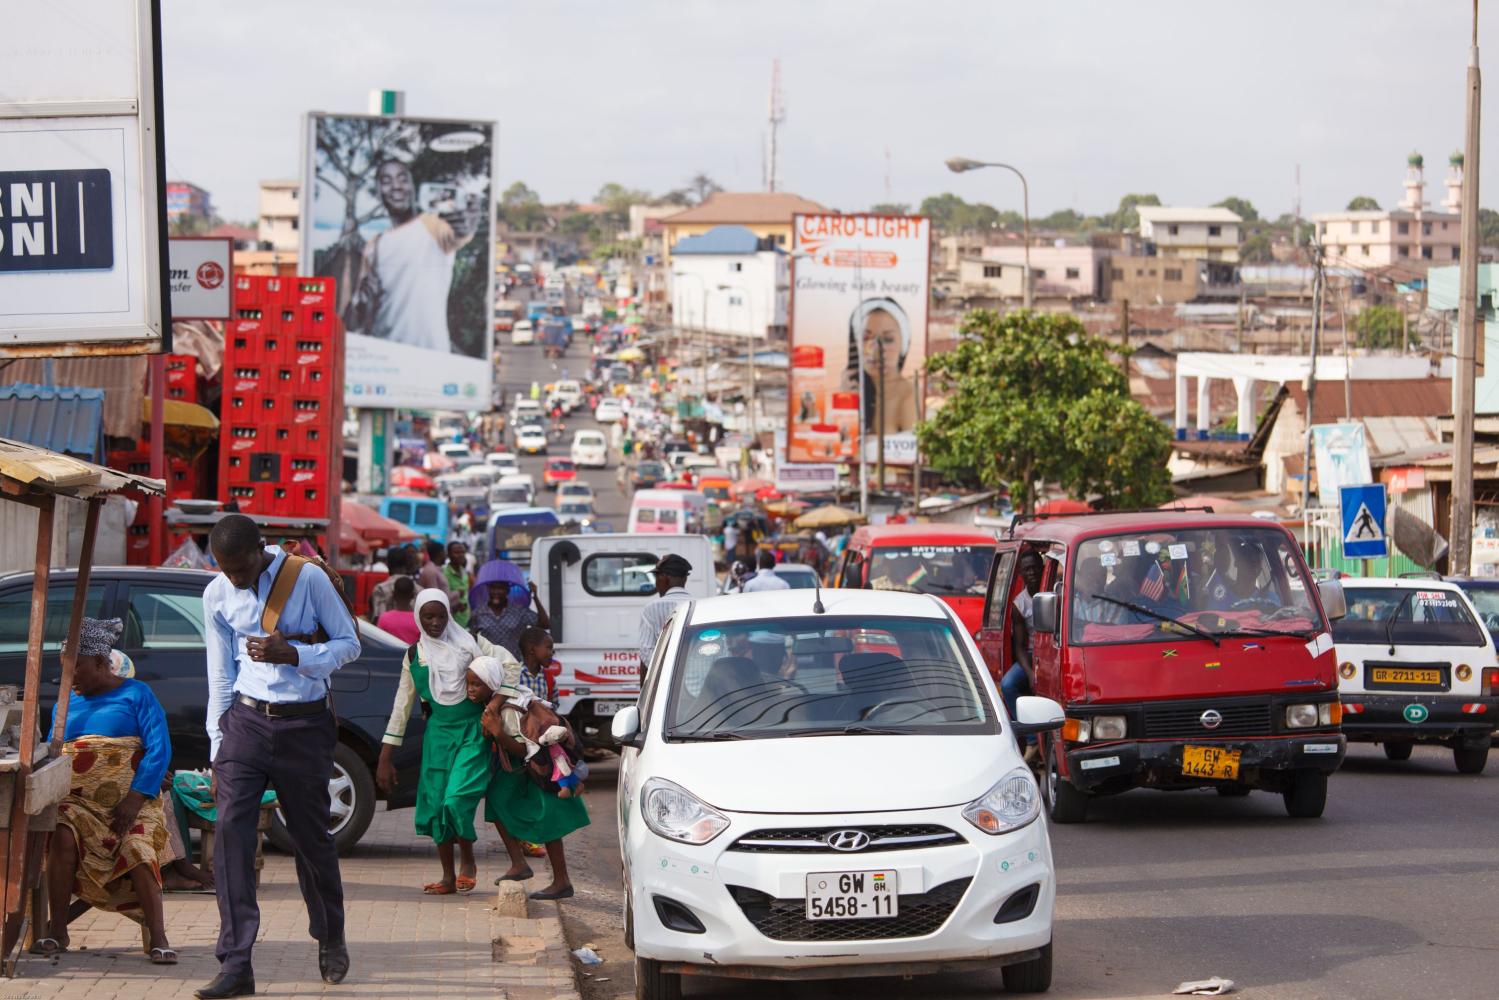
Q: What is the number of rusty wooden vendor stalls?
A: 1